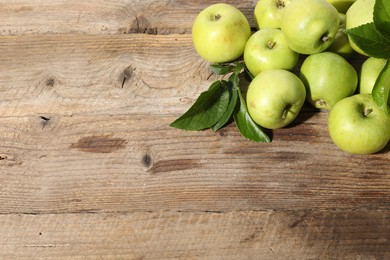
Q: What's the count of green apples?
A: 11